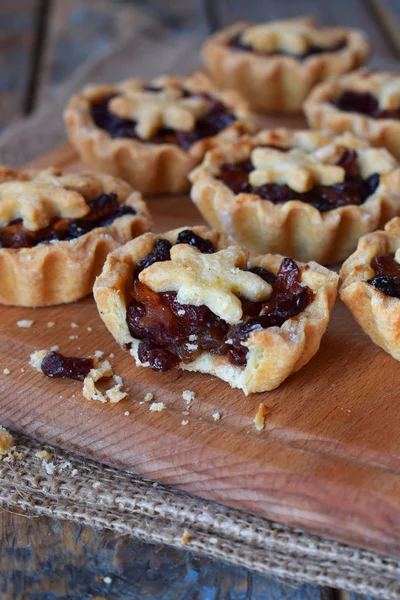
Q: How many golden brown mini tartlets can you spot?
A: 7